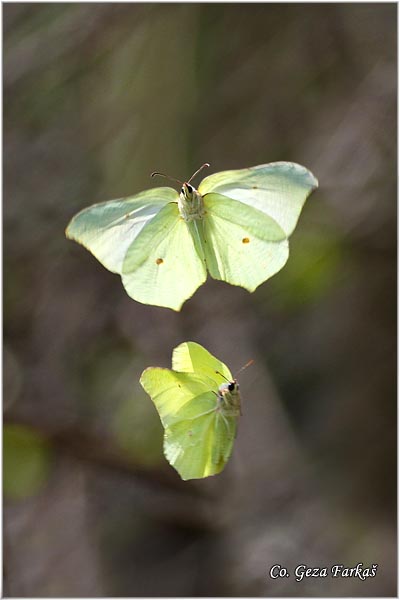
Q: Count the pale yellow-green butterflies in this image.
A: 2